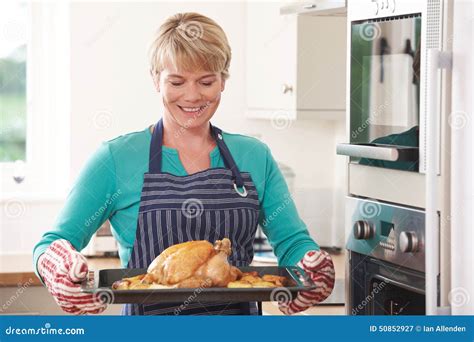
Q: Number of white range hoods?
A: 1